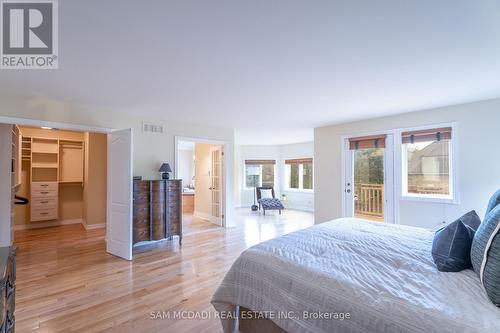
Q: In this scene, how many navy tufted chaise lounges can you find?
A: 1